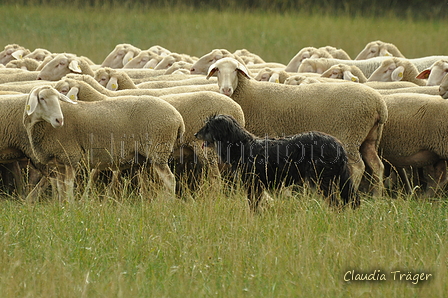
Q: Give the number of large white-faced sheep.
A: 2